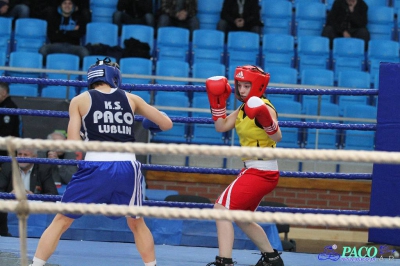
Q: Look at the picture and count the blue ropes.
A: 4